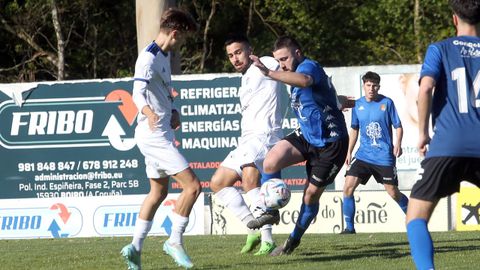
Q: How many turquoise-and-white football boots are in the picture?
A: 2